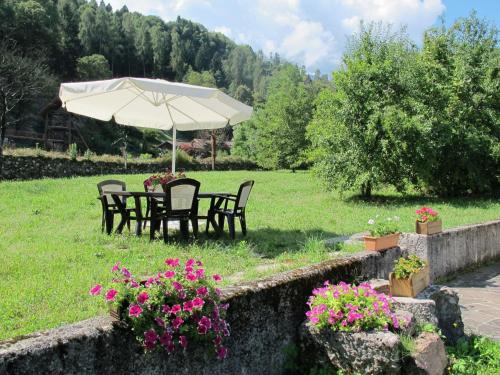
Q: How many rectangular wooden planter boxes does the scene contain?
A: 2